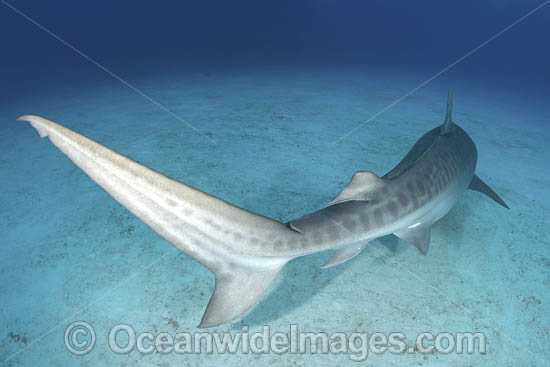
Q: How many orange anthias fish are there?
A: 0